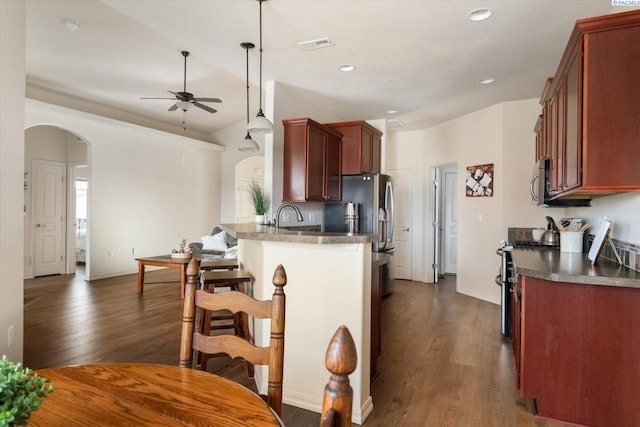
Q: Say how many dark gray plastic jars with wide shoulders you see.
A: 0